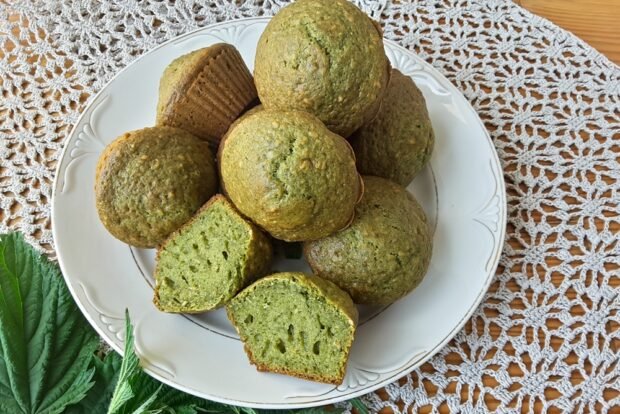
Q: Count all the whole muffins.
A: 6